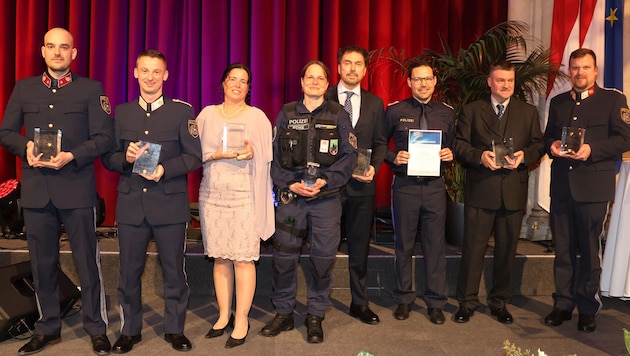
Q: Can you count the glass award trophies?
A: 7